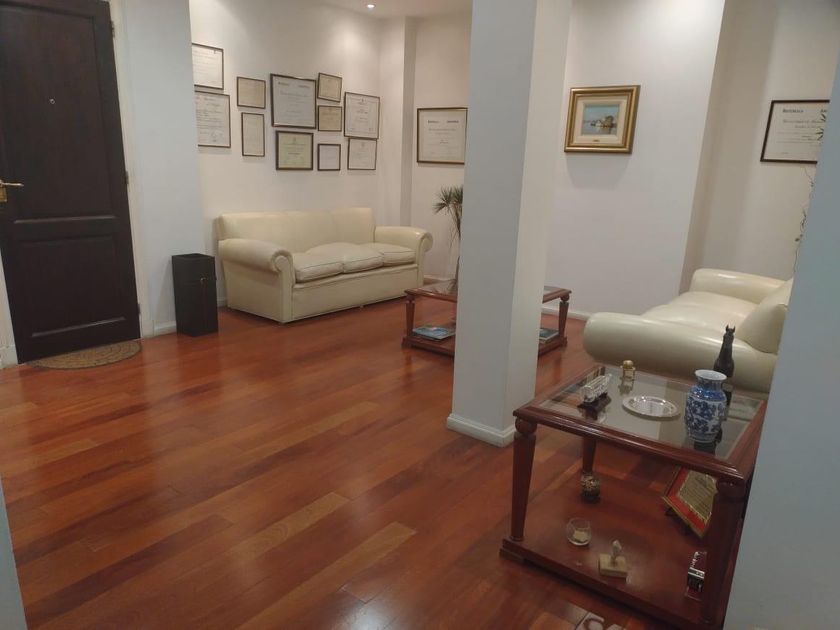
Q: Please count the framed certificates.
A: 13